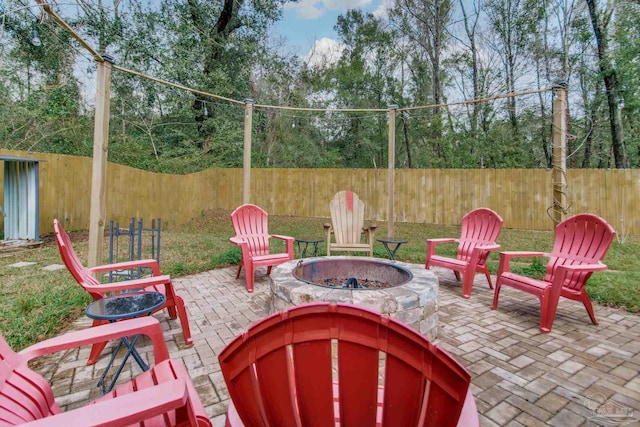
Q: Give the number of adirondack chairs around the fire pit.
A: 7